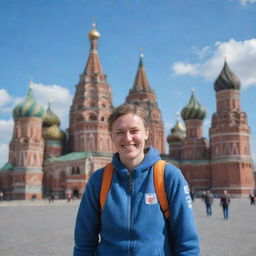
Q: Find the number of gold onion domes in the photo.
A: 1